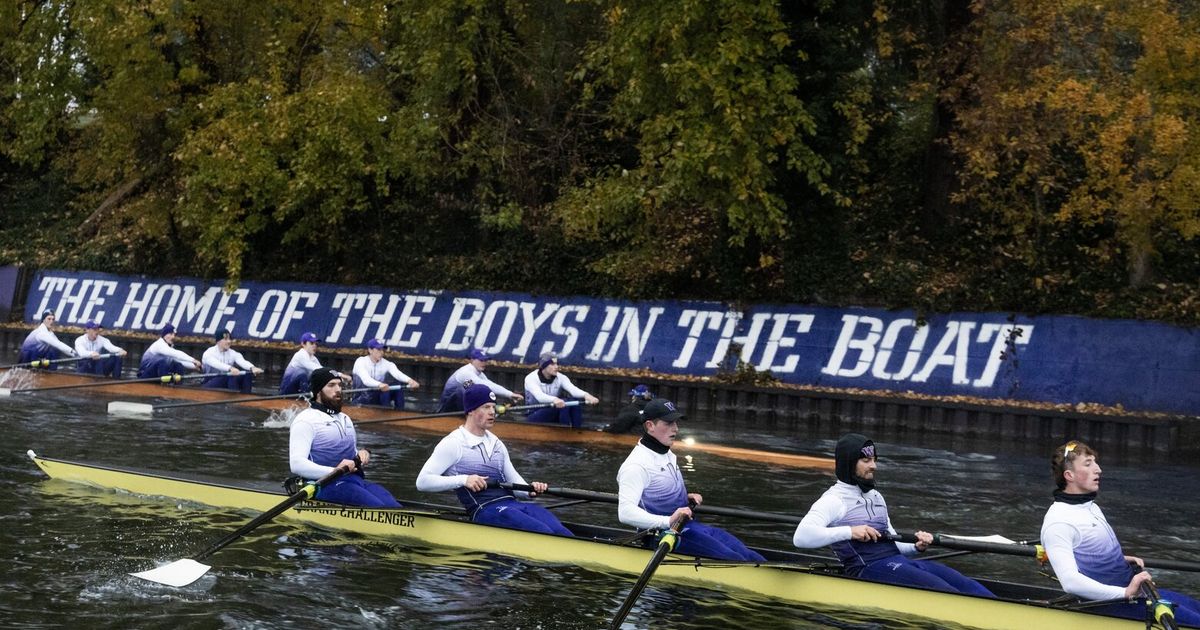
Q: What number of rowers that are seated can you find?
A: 13